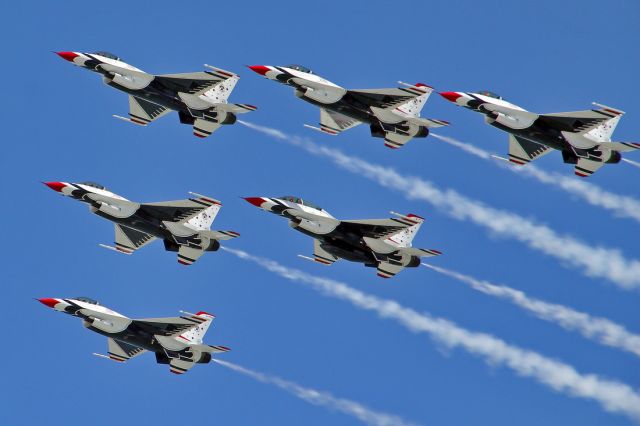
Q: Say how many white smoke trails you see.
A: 6